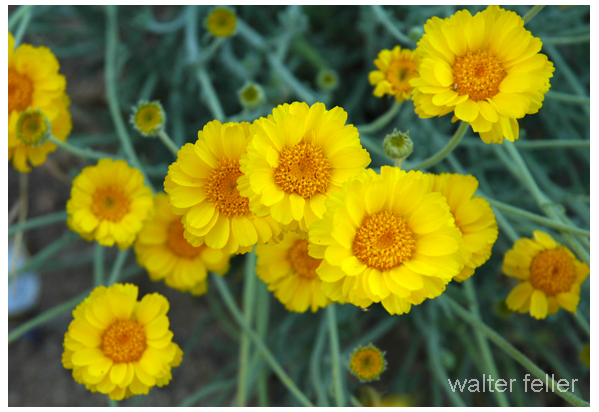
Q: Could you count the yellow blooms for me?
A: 12